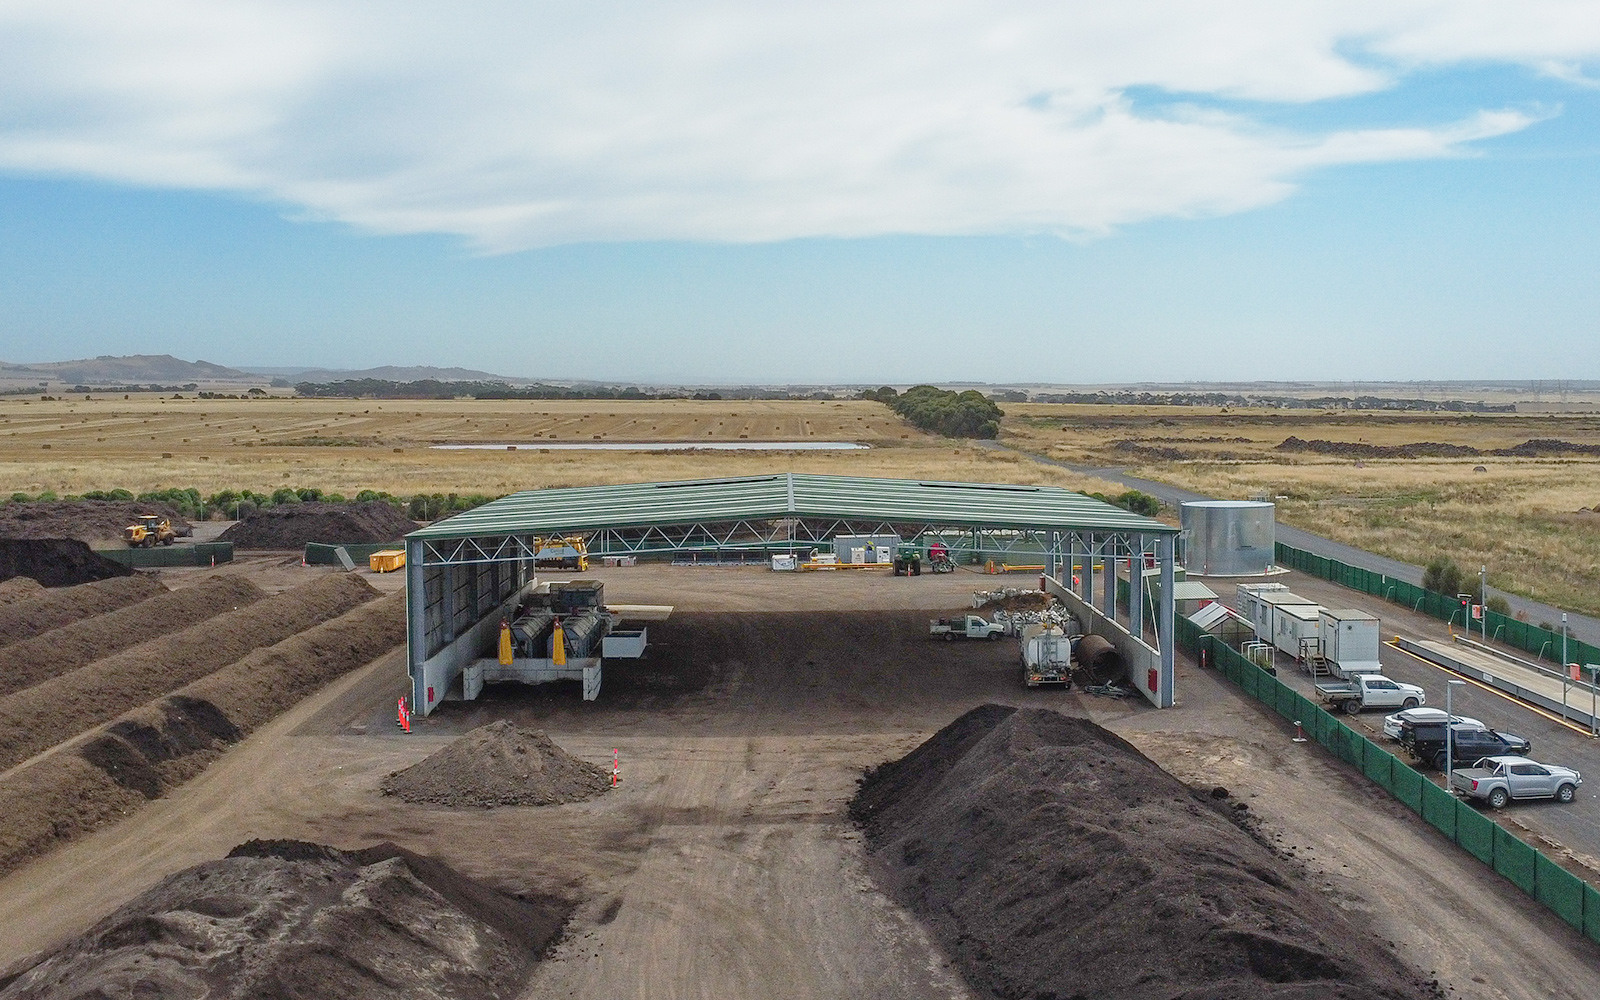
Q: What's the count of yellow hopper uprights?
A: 2